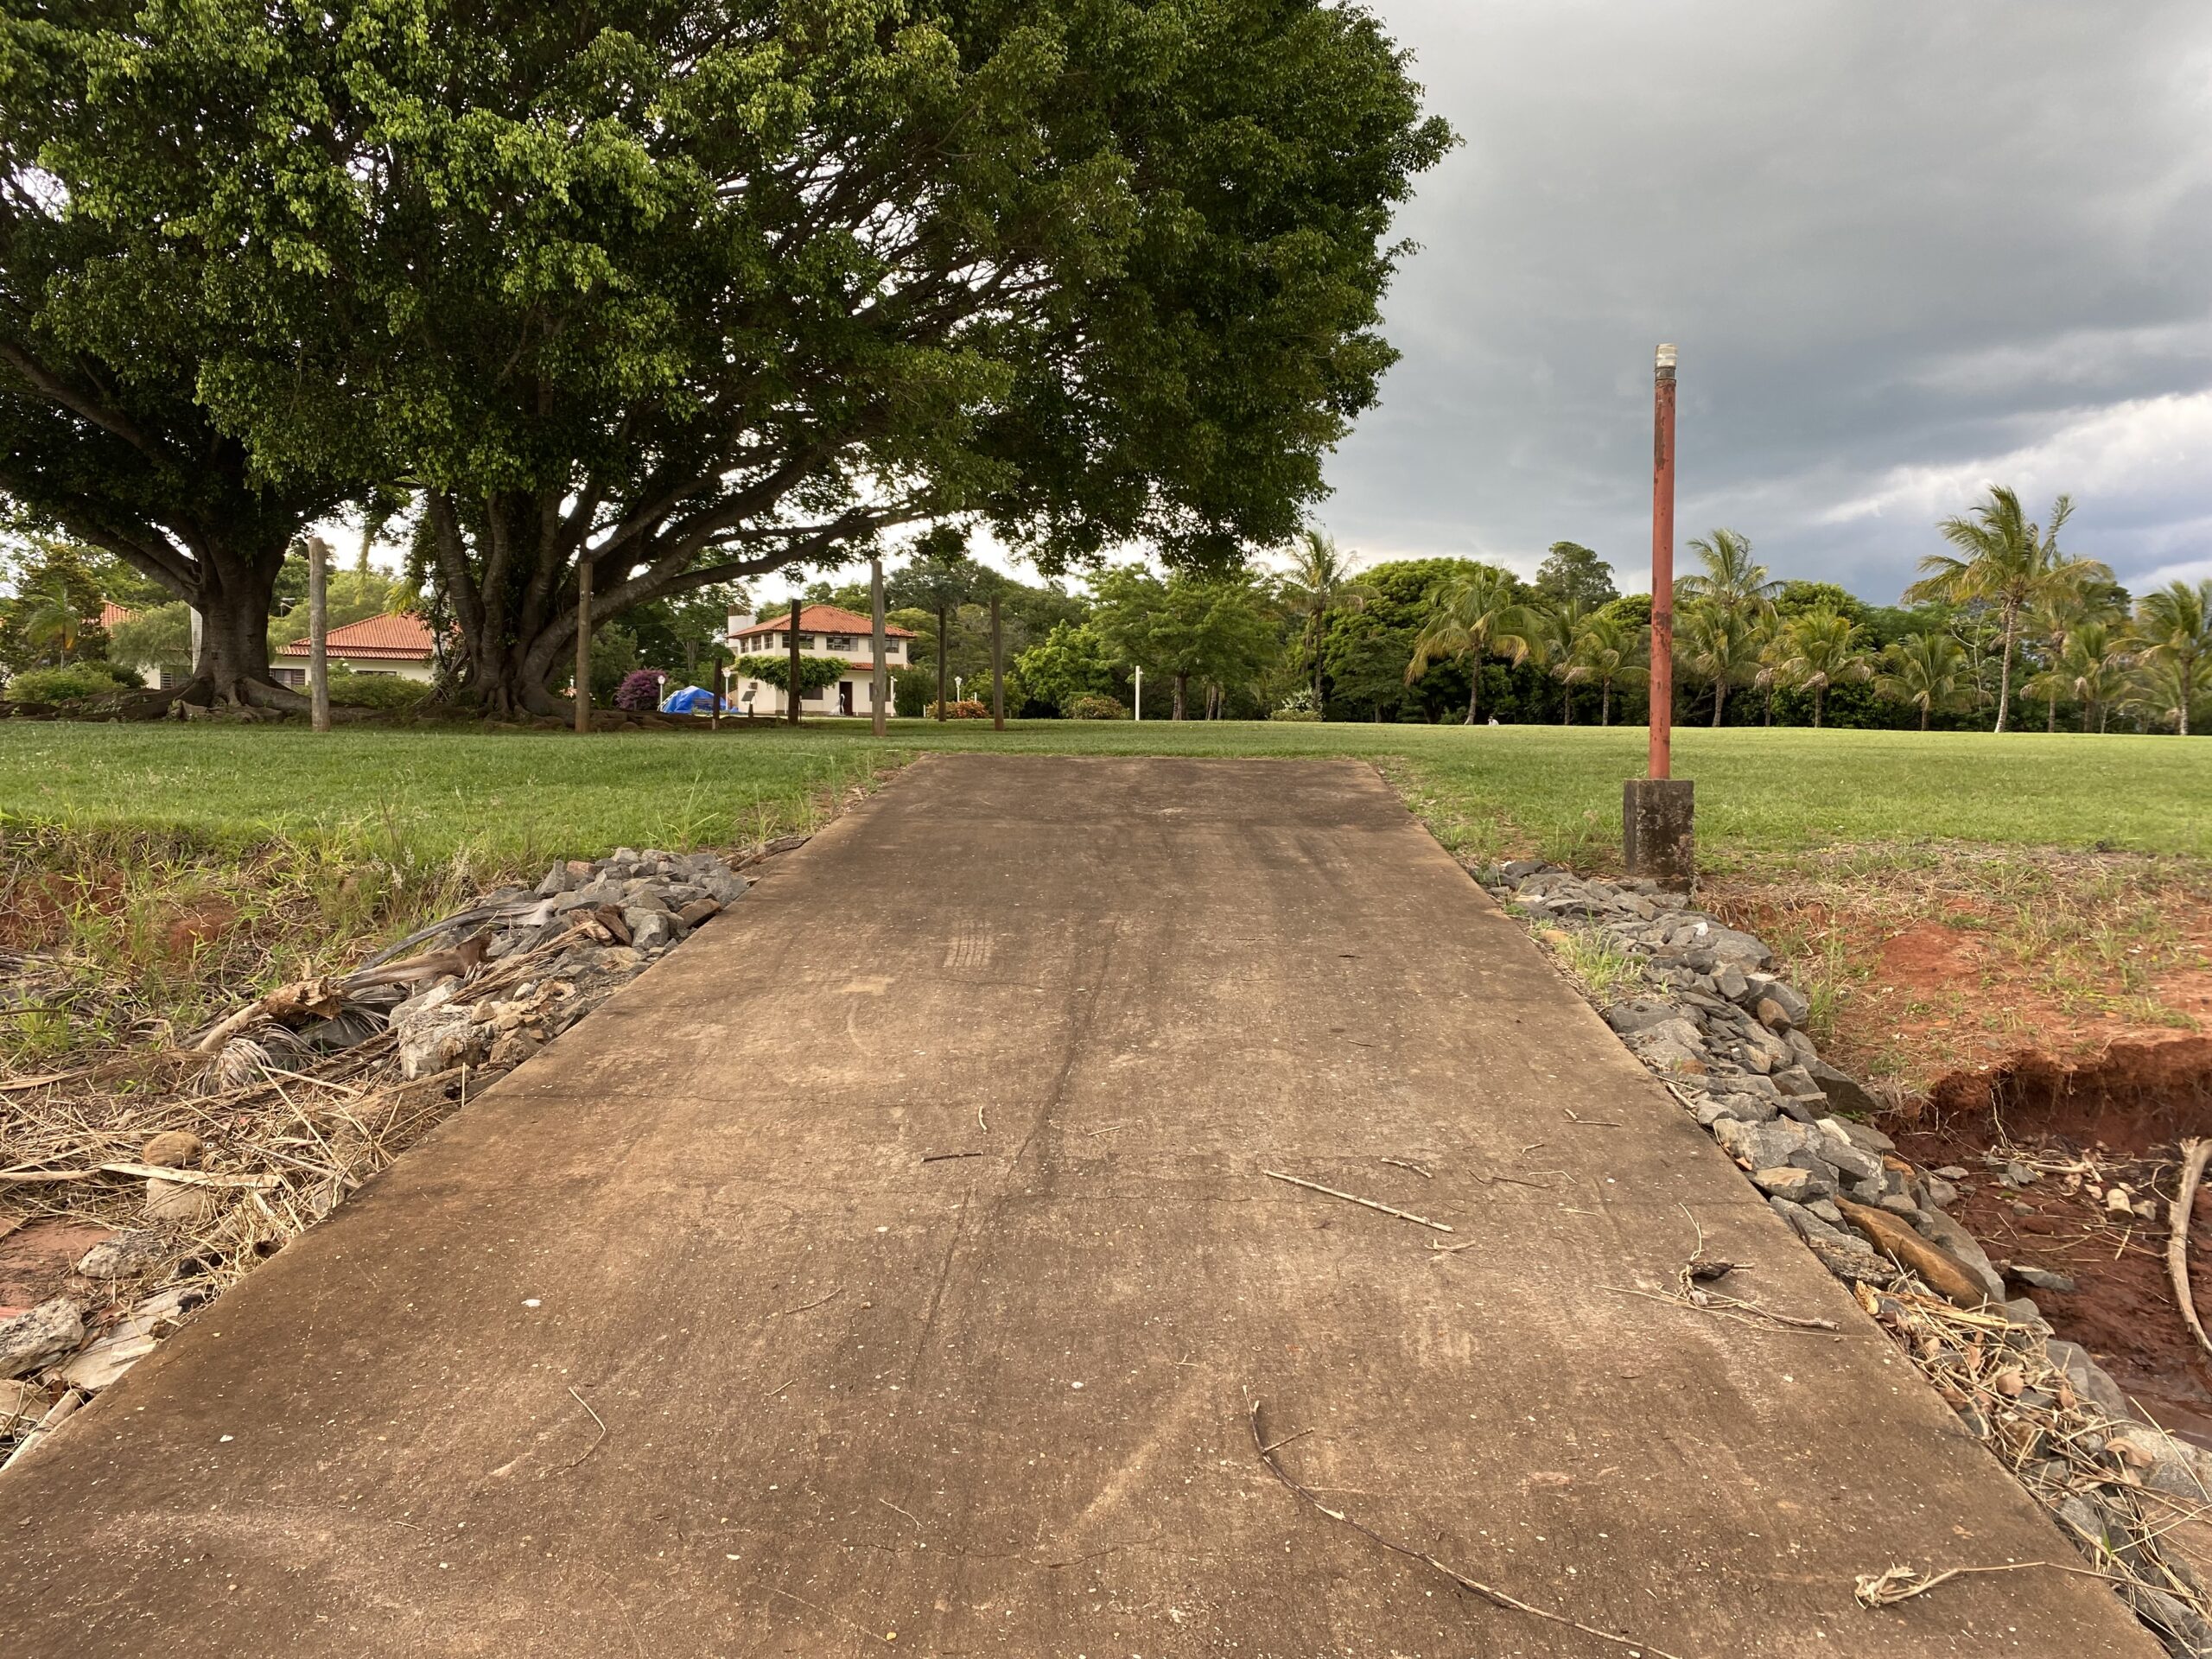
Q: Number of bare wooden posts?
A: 7